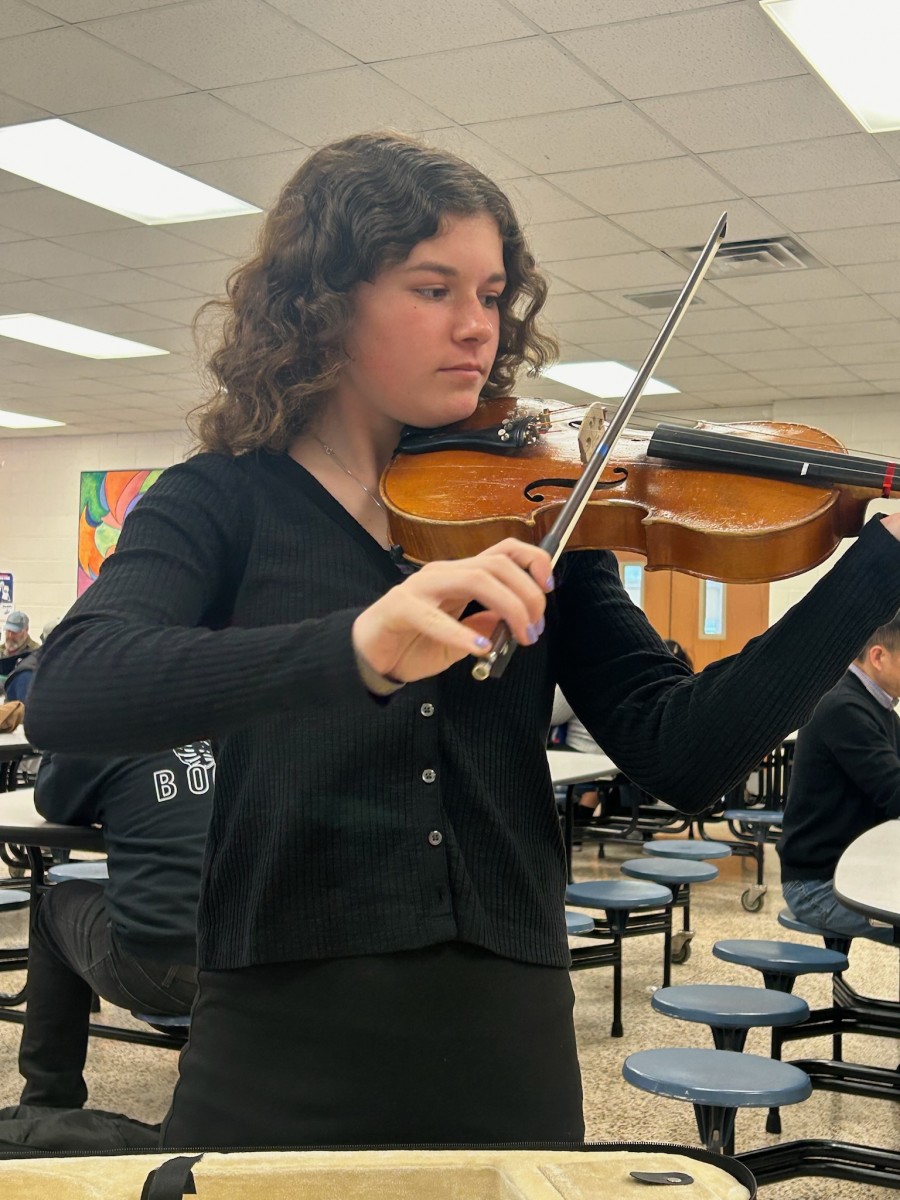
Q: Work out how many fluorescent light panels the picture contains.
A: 5